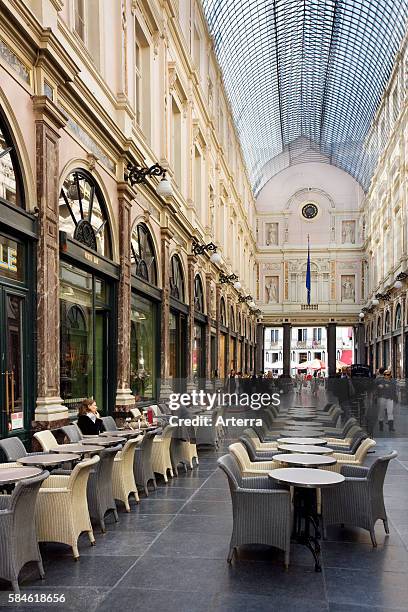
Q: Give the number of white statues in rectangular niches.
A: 4